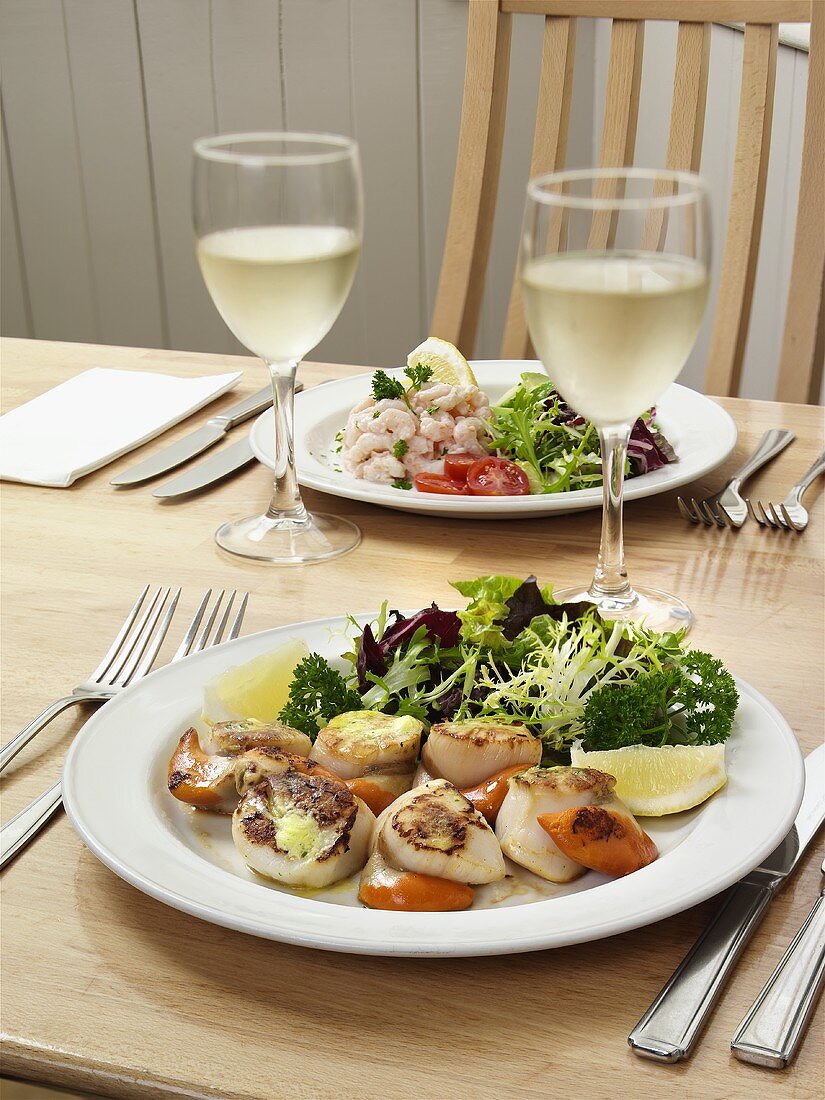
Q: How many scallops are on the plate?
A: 6